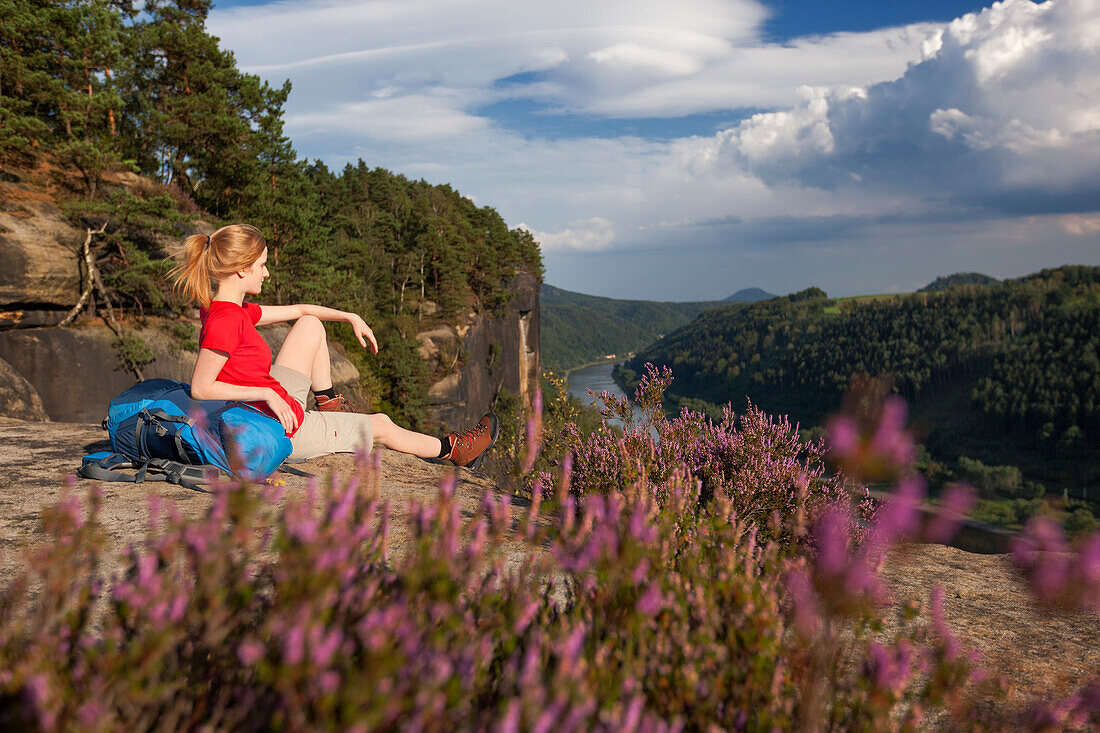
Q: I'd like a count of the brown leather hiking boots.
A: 2